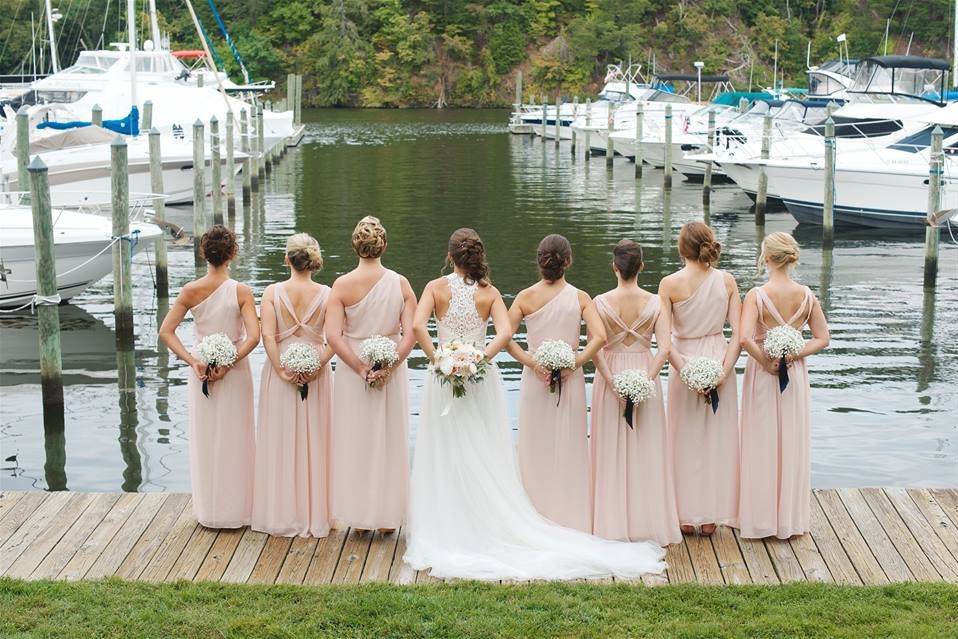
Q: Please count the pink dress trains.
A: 0